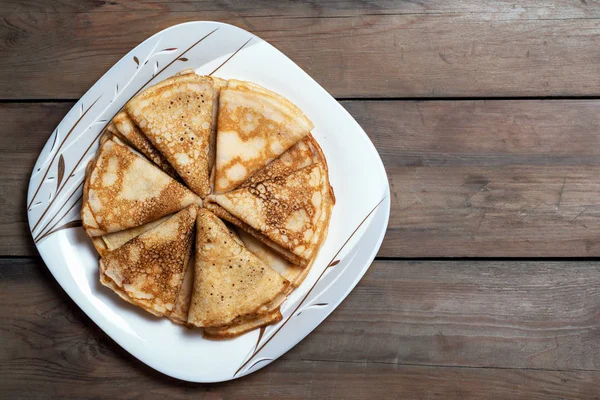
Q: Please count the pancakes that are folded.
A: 6